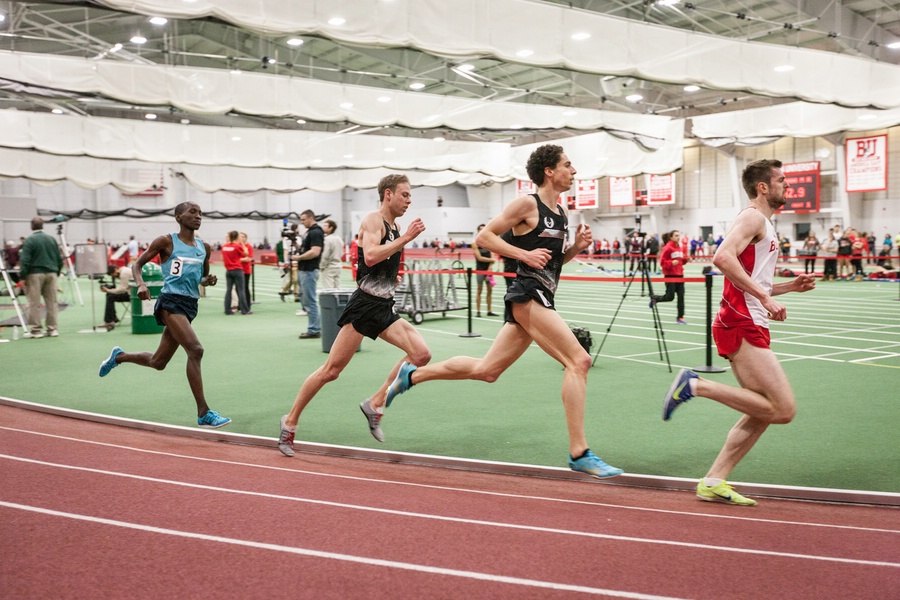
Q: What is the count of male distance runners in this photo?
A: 4